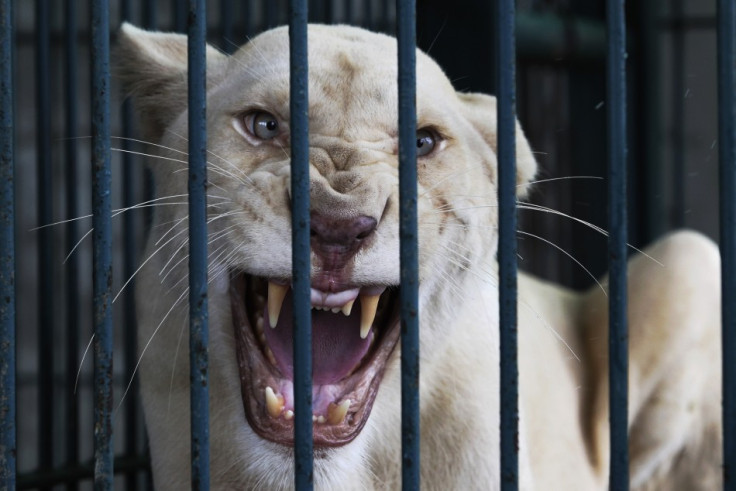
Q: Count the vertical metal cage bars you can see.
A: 8